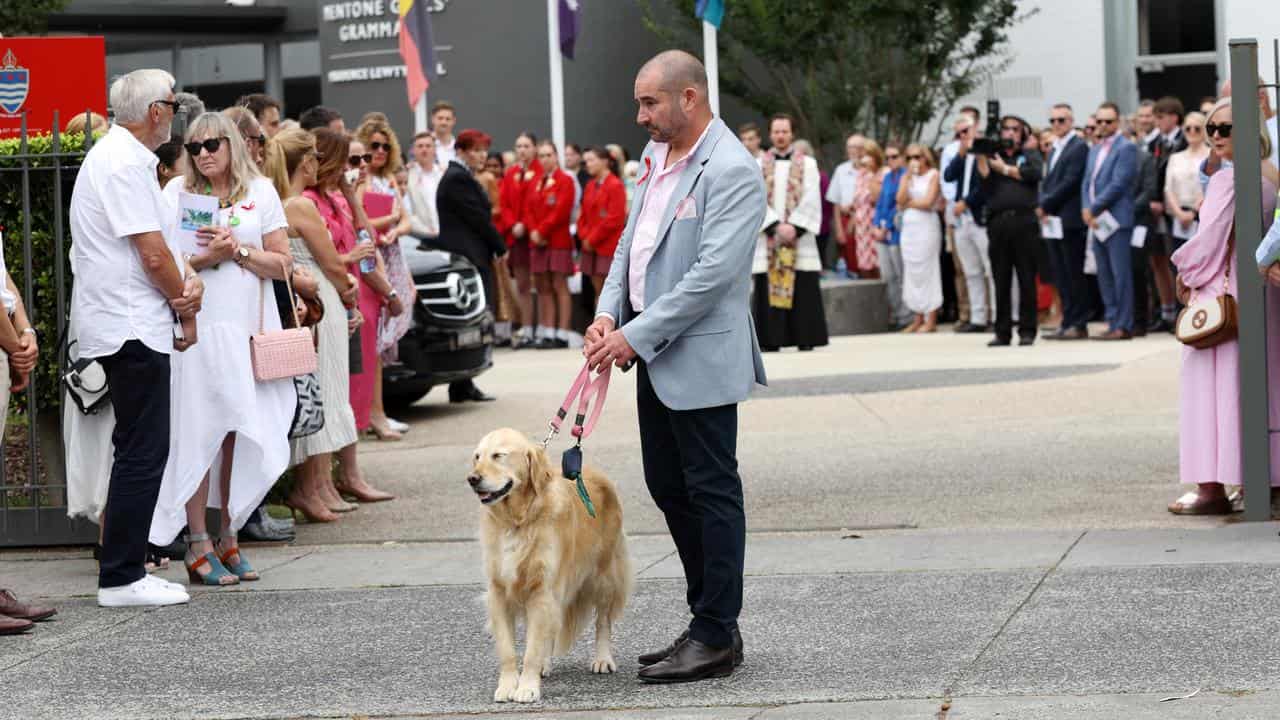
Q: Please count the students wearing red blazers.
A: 3